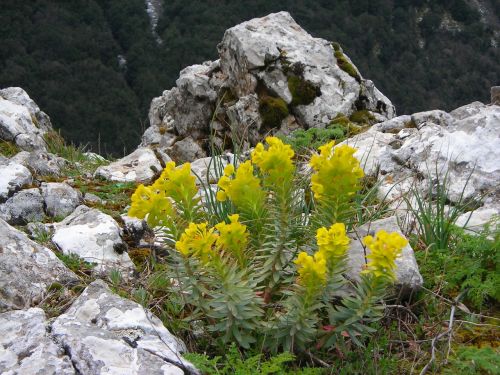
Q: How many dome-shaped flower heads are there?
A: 10